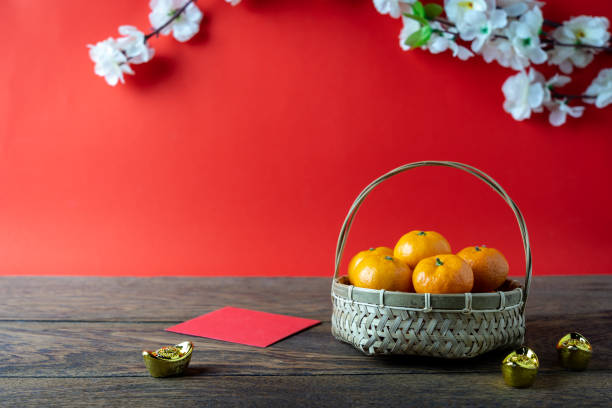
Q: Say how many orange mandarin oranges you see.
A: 5